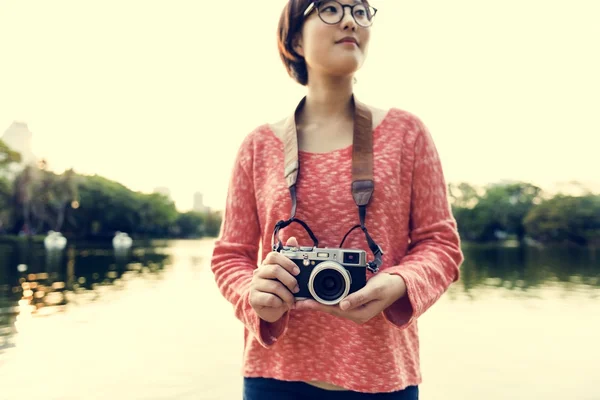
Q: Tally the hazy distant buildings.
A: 3